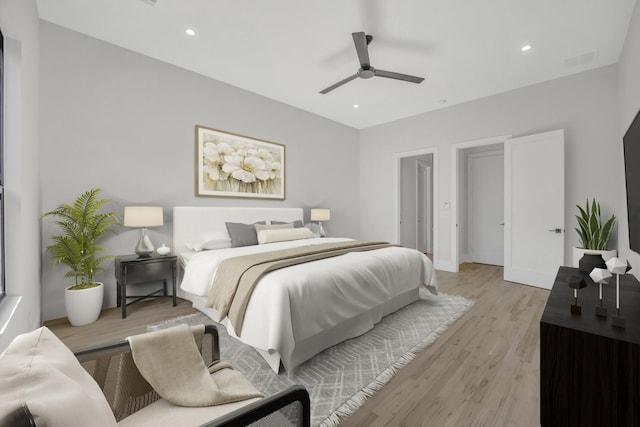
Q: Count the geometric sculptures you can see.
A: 3